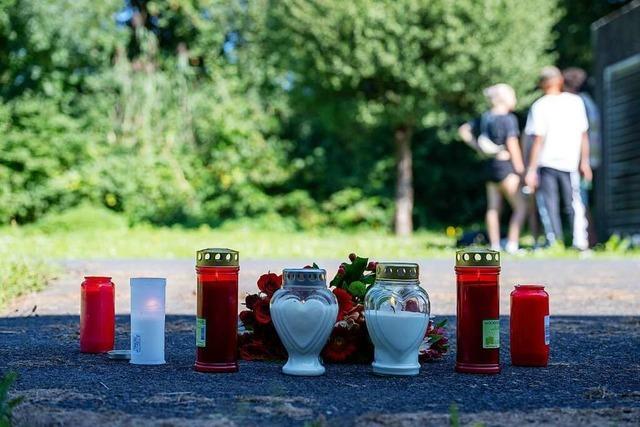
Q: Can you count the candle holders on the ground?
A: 7